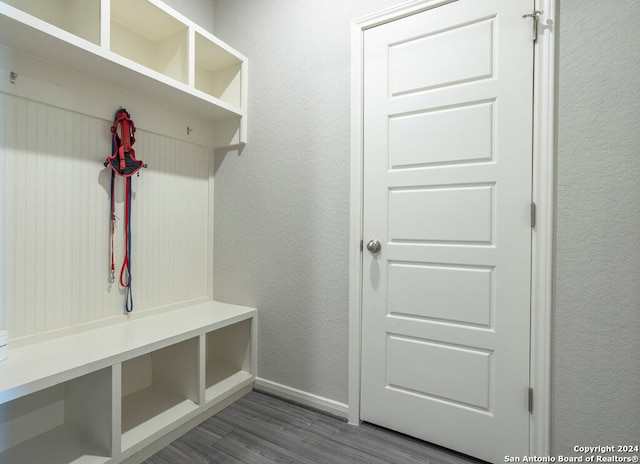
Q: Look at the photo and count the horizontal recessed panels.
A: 5